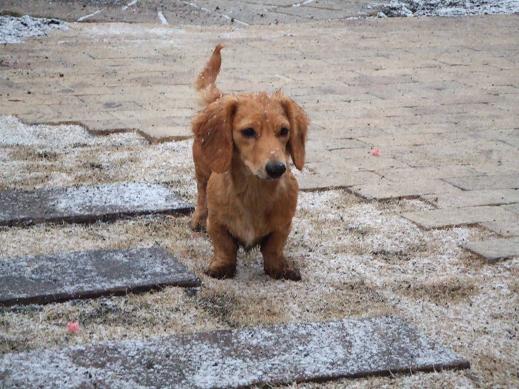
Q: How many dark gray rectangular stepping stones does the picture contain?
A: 3